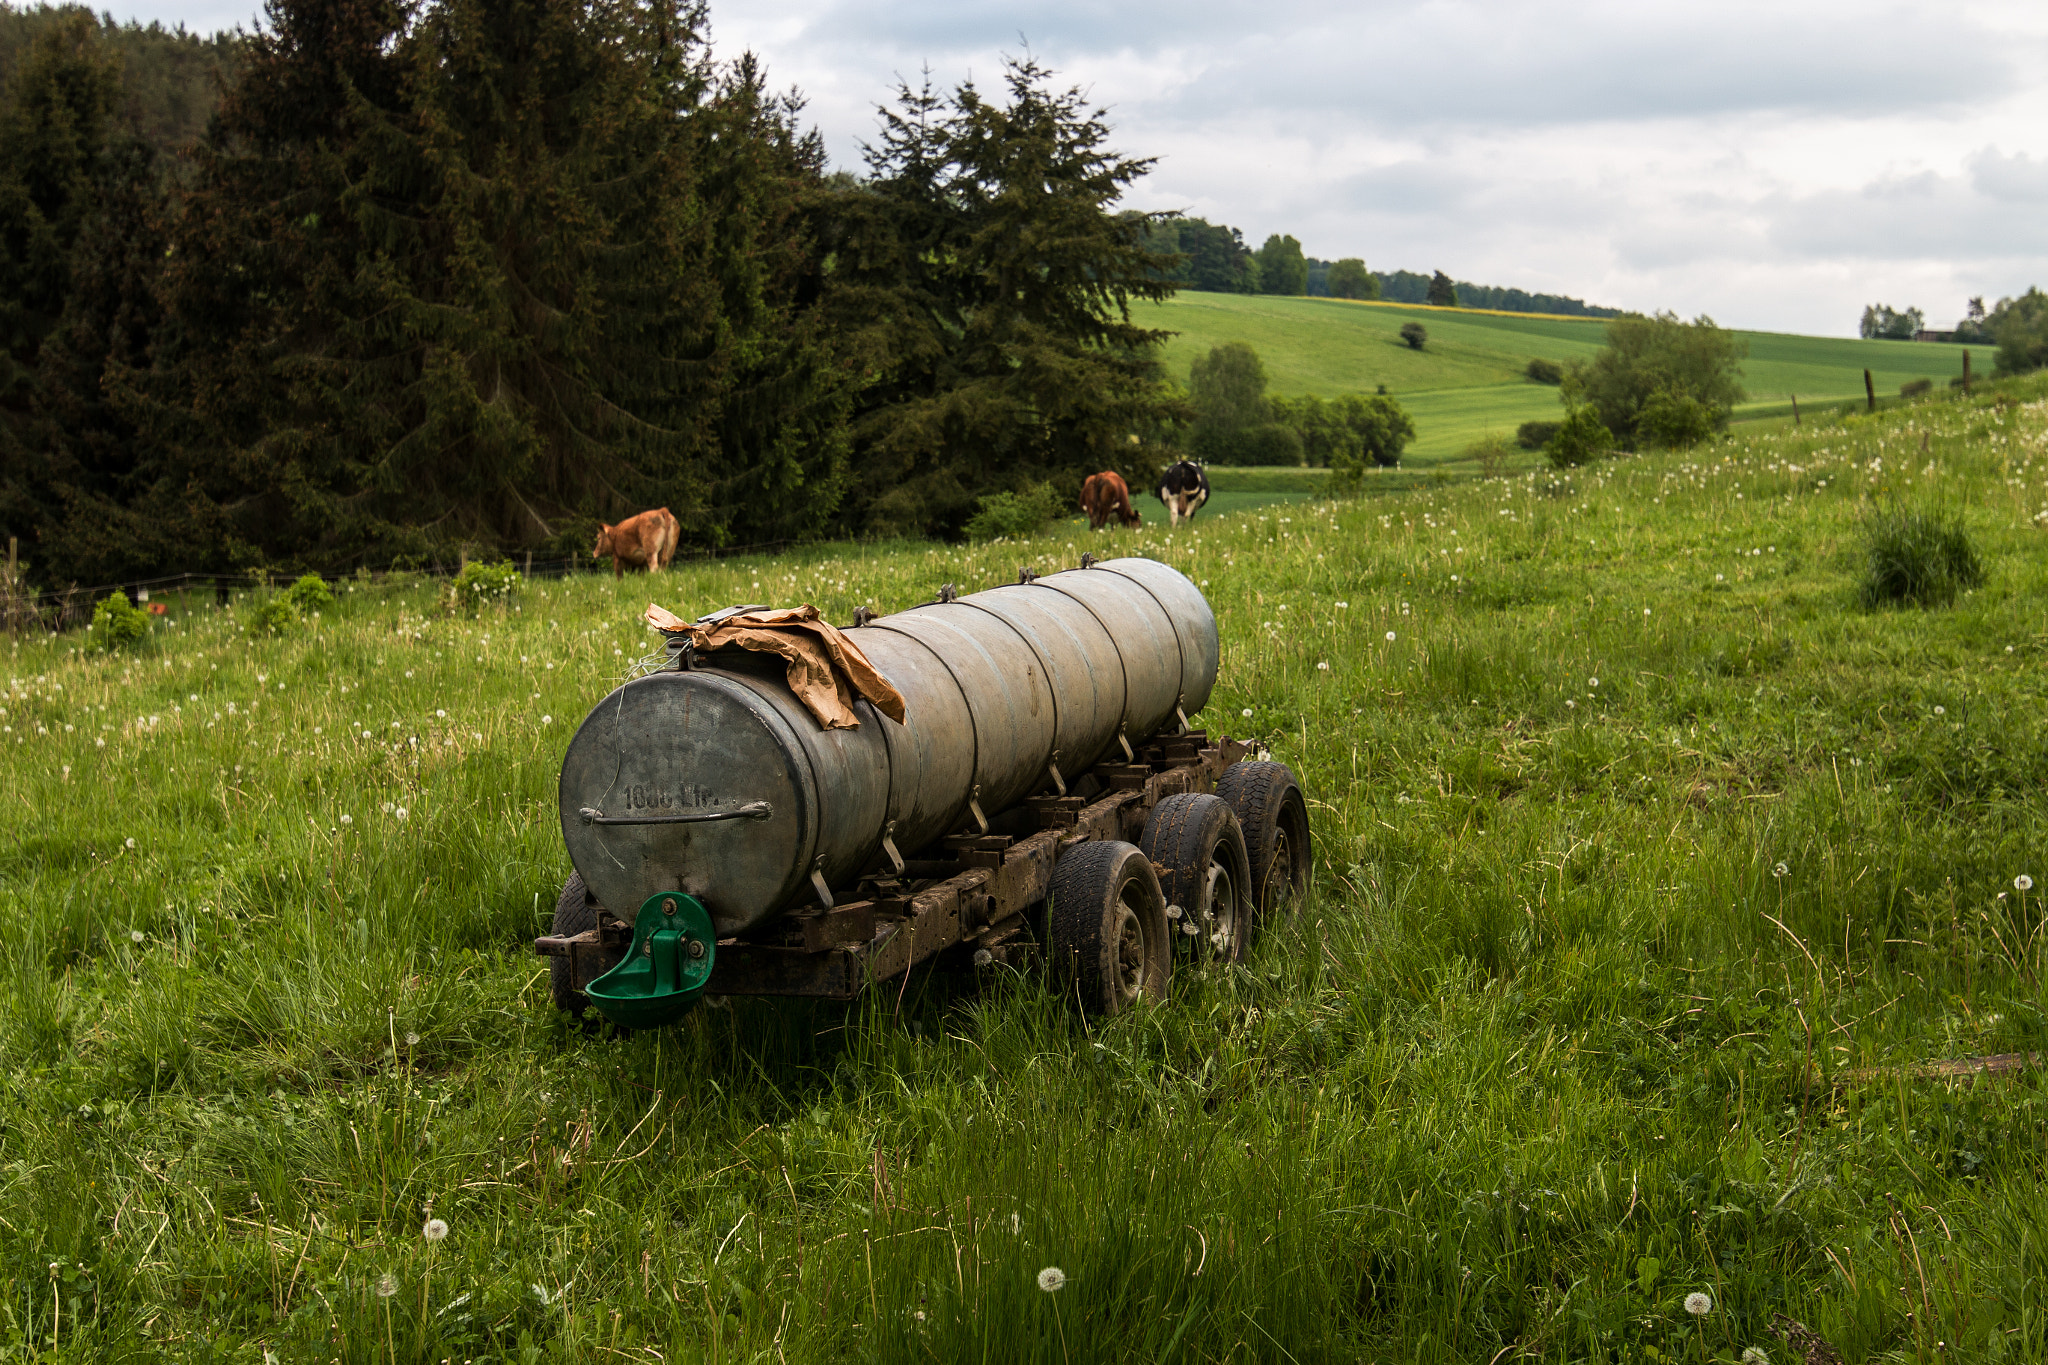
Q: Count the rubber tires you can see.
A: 4